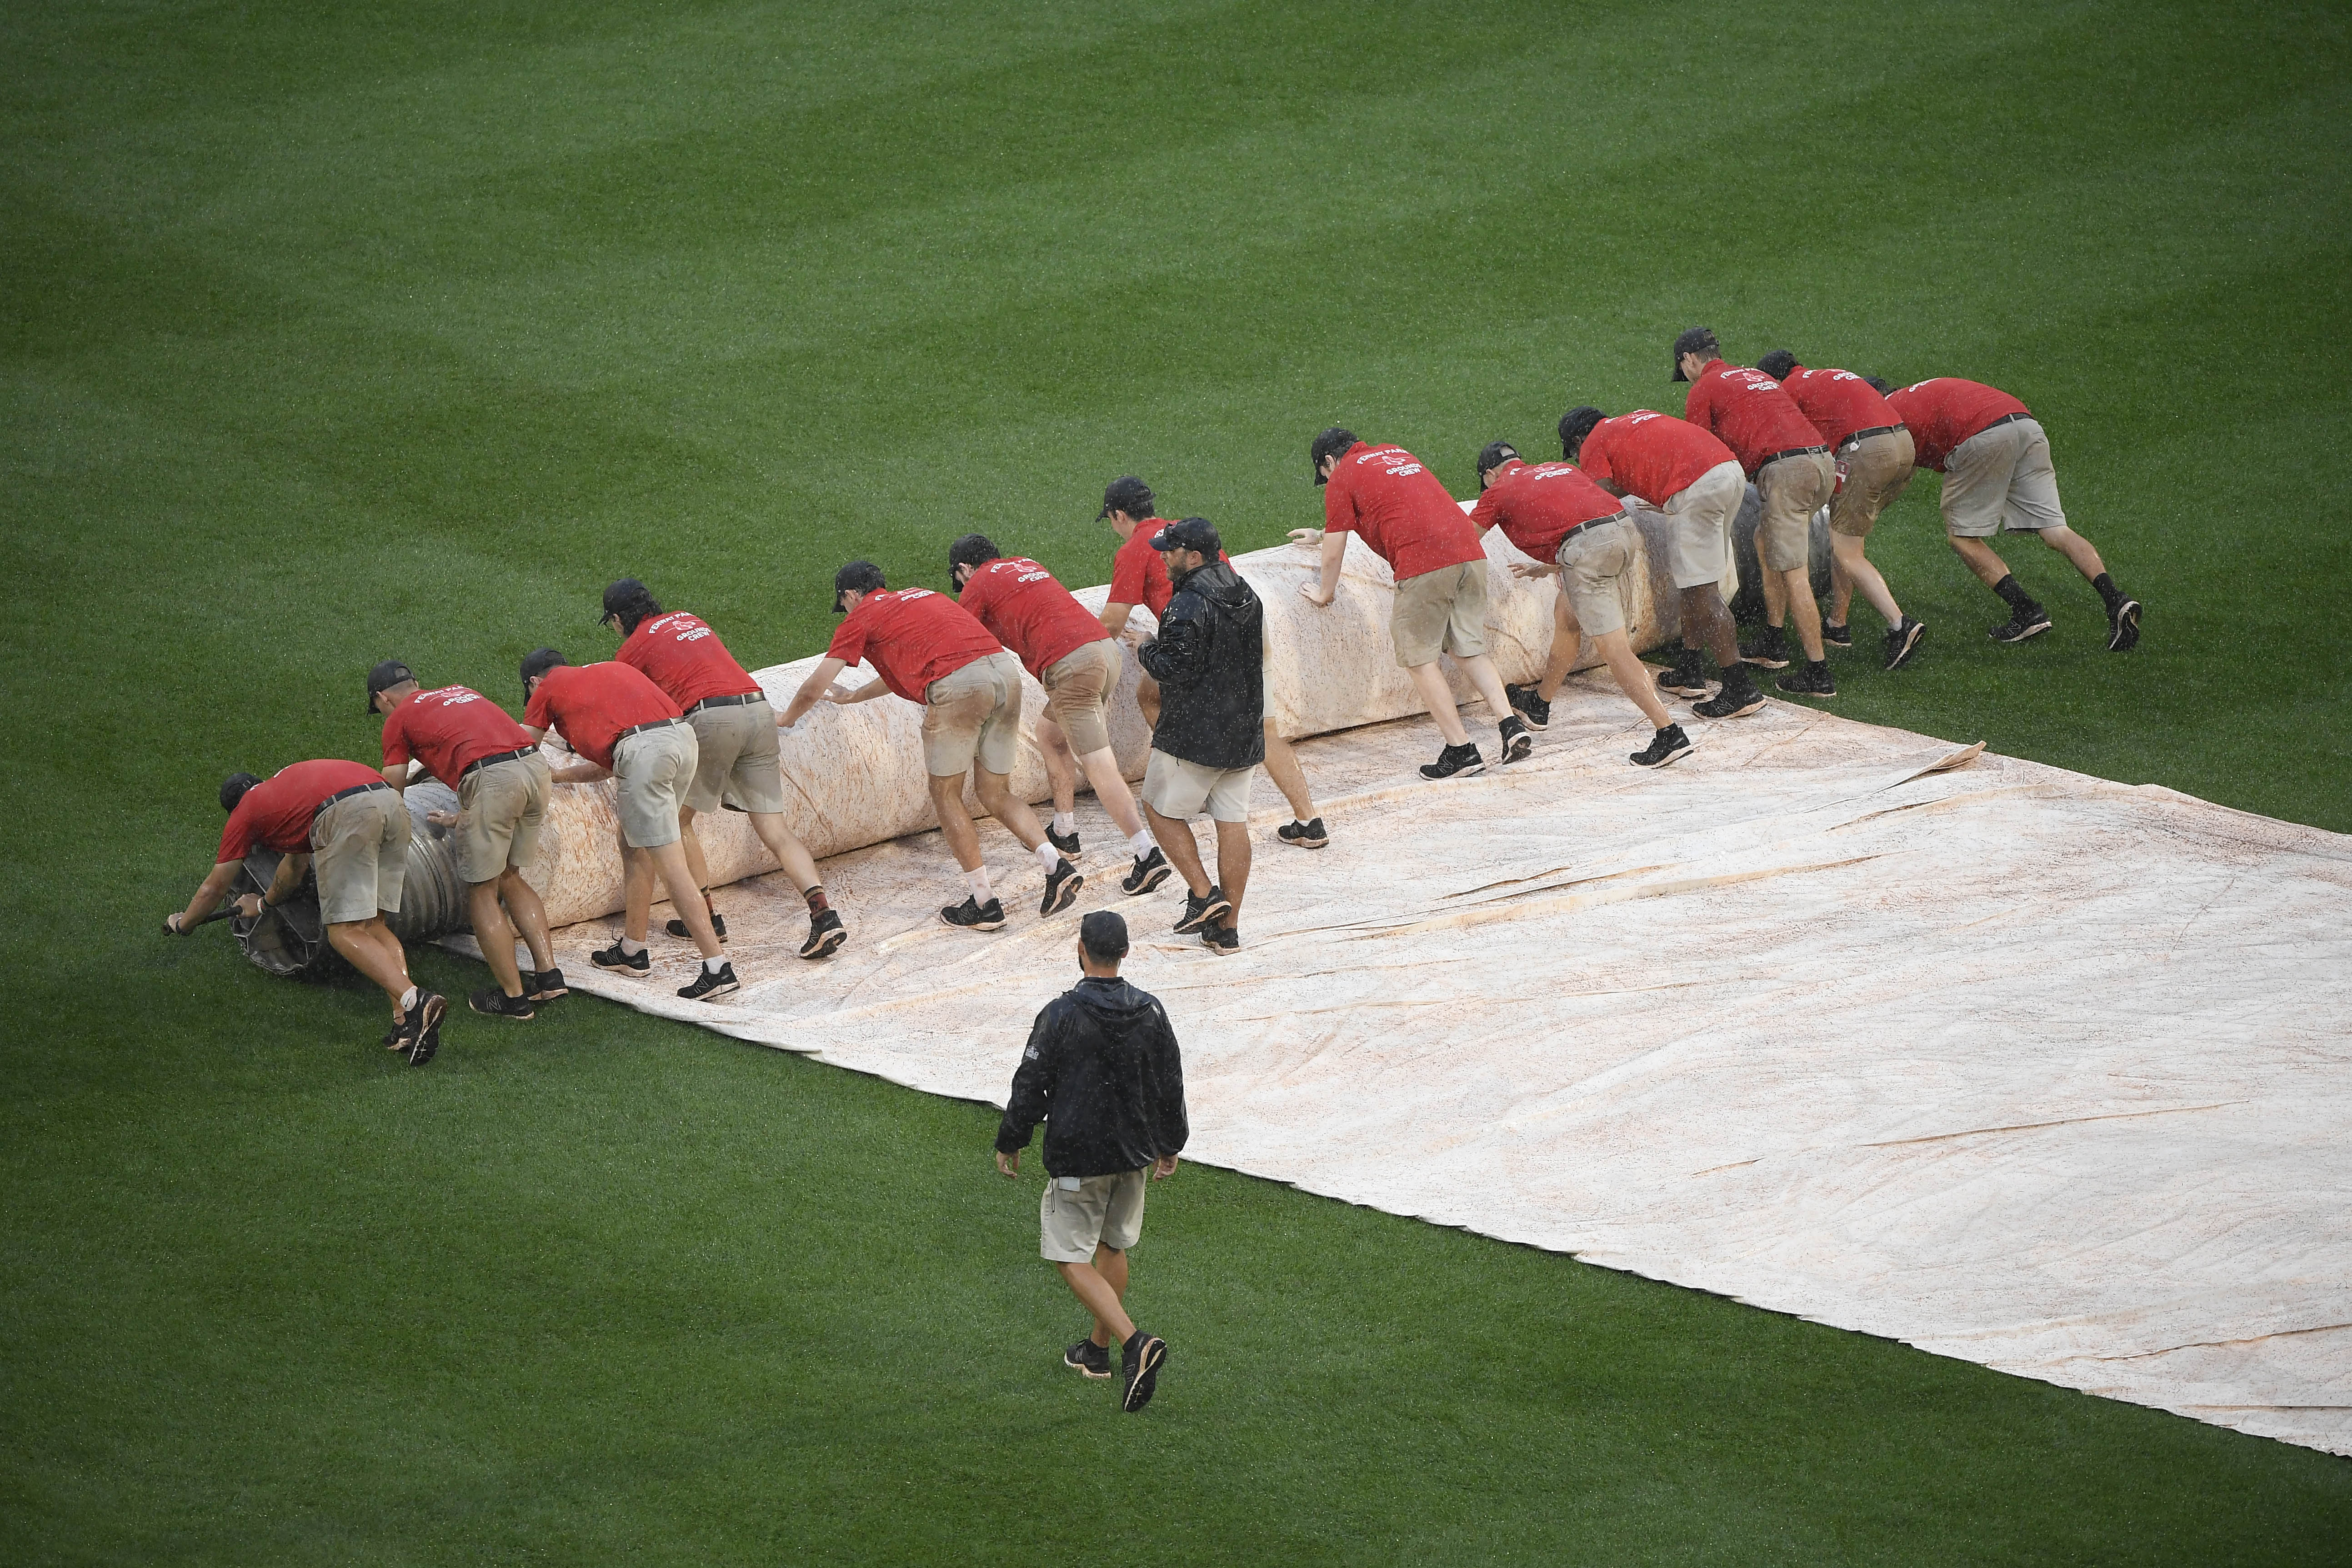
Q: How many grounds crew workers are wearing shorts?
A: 15